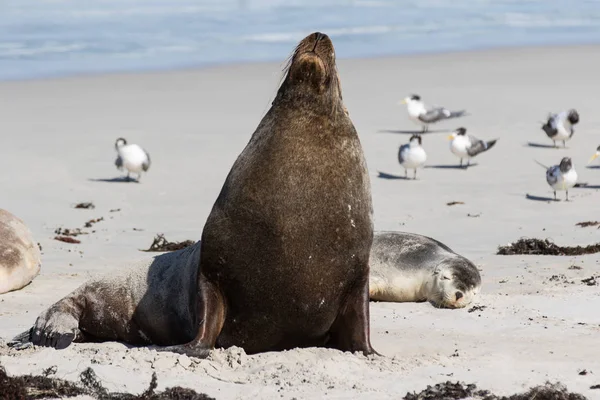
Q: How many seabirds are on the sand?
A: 7